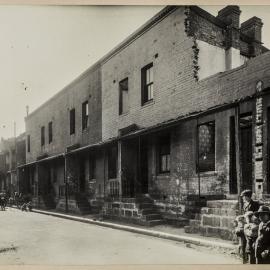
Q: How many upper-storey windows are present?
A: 7